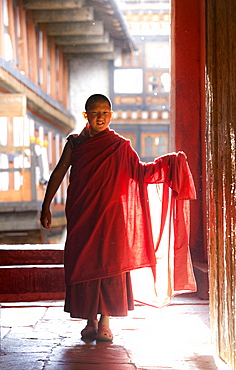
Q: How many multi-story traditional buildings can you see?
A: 2